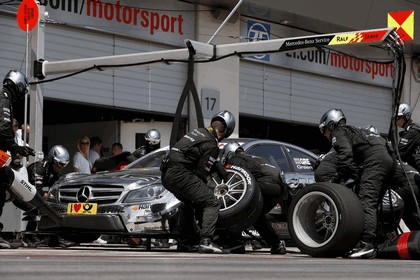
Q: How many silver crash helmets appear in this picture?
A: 8